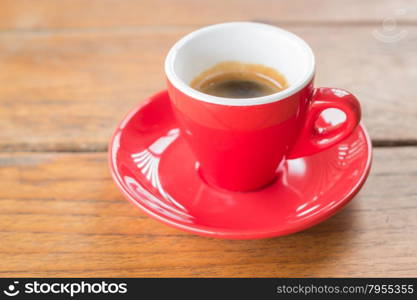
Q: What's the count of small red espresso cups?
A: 1